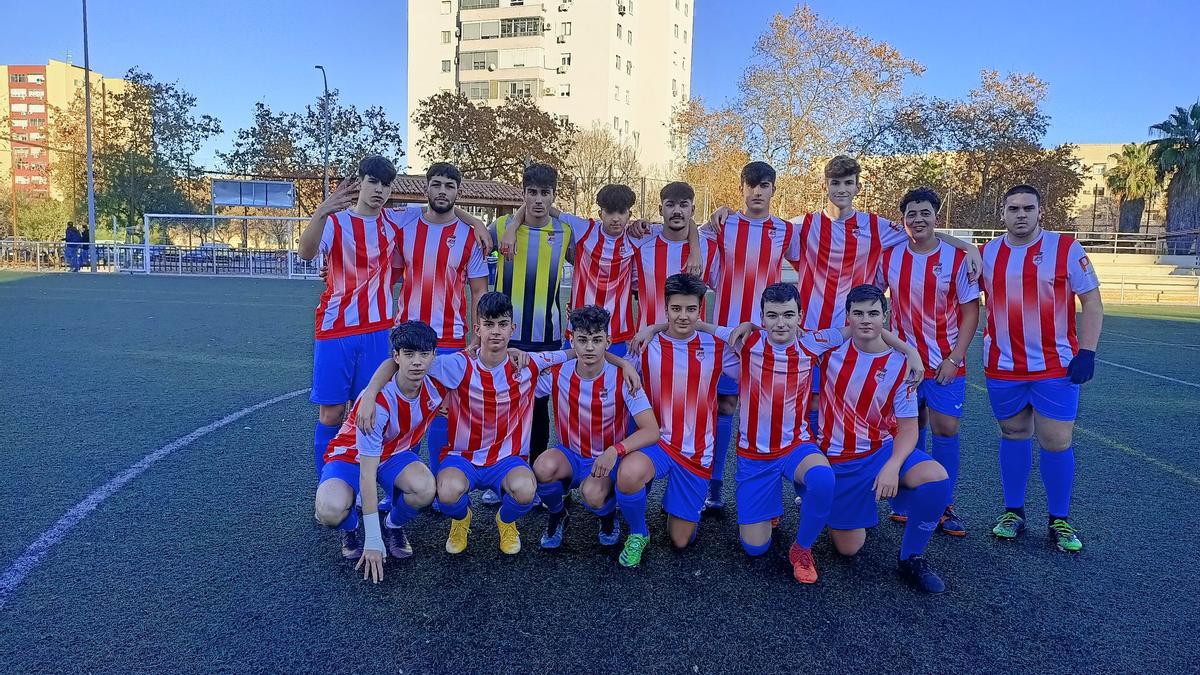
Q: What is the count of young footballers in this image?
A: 15